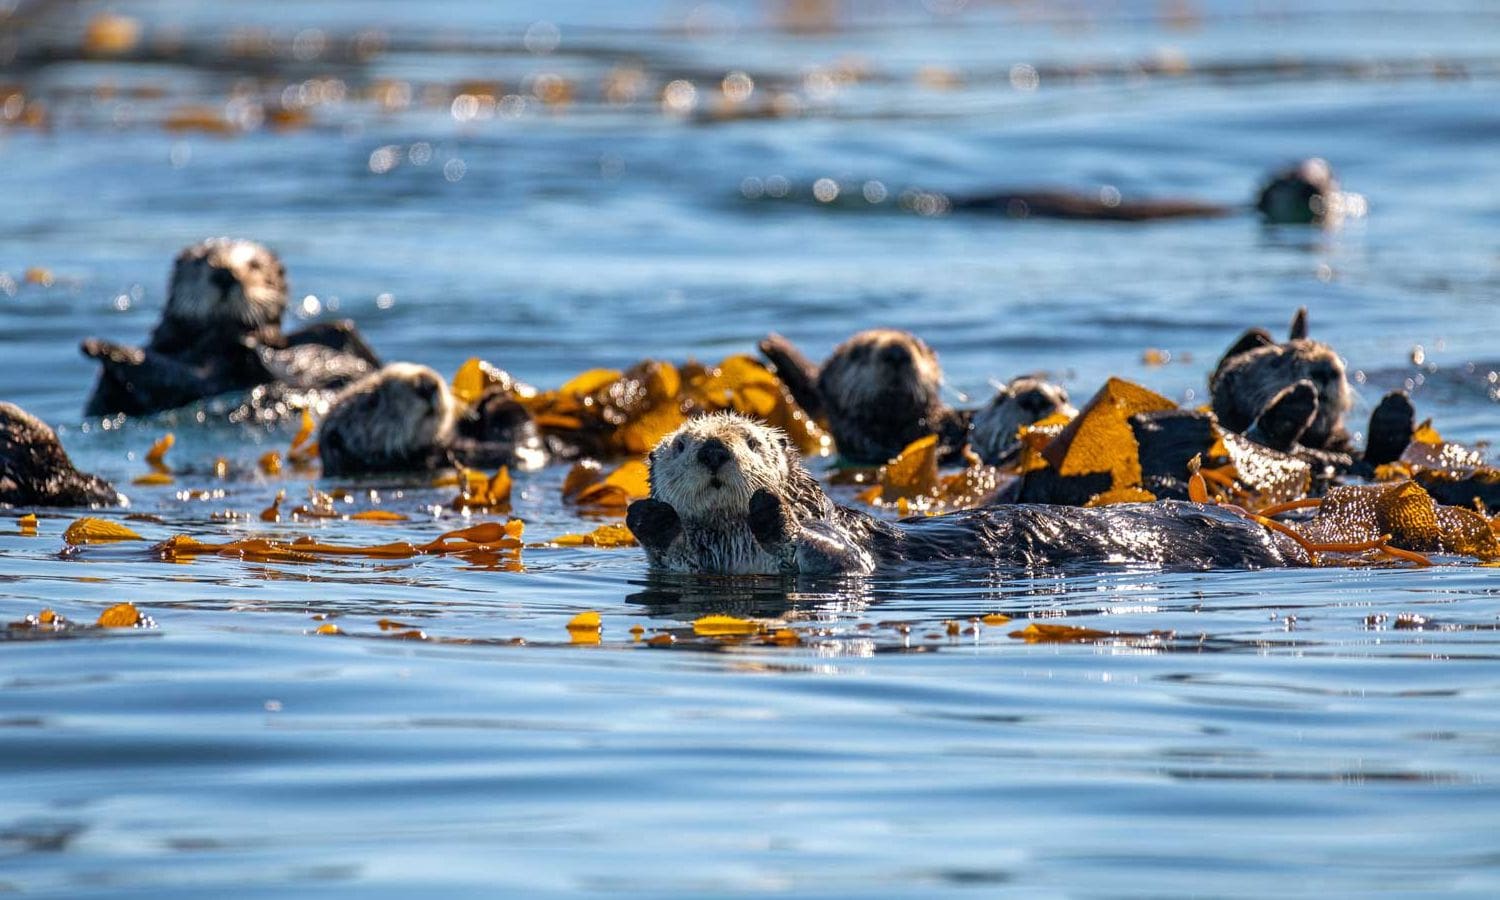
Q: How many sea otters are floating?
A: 8